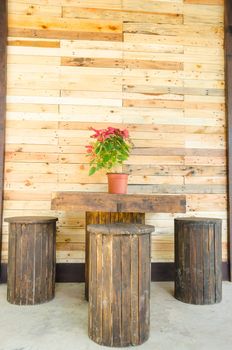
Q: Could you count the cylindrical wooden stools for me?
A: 3